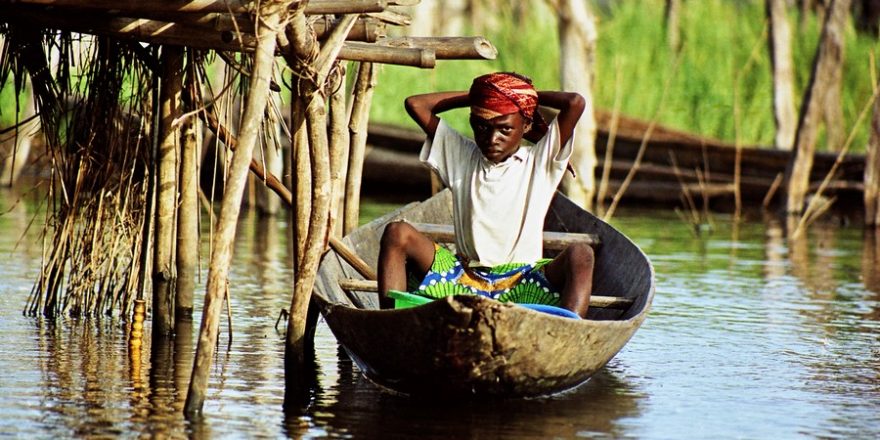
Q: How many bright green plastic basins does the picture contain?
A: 1